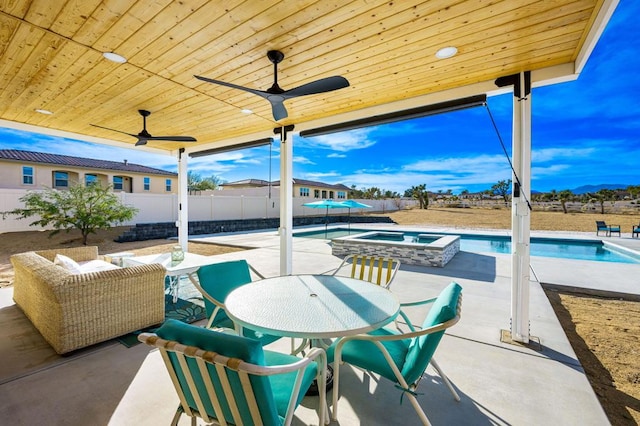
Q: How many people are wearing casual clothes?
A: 0